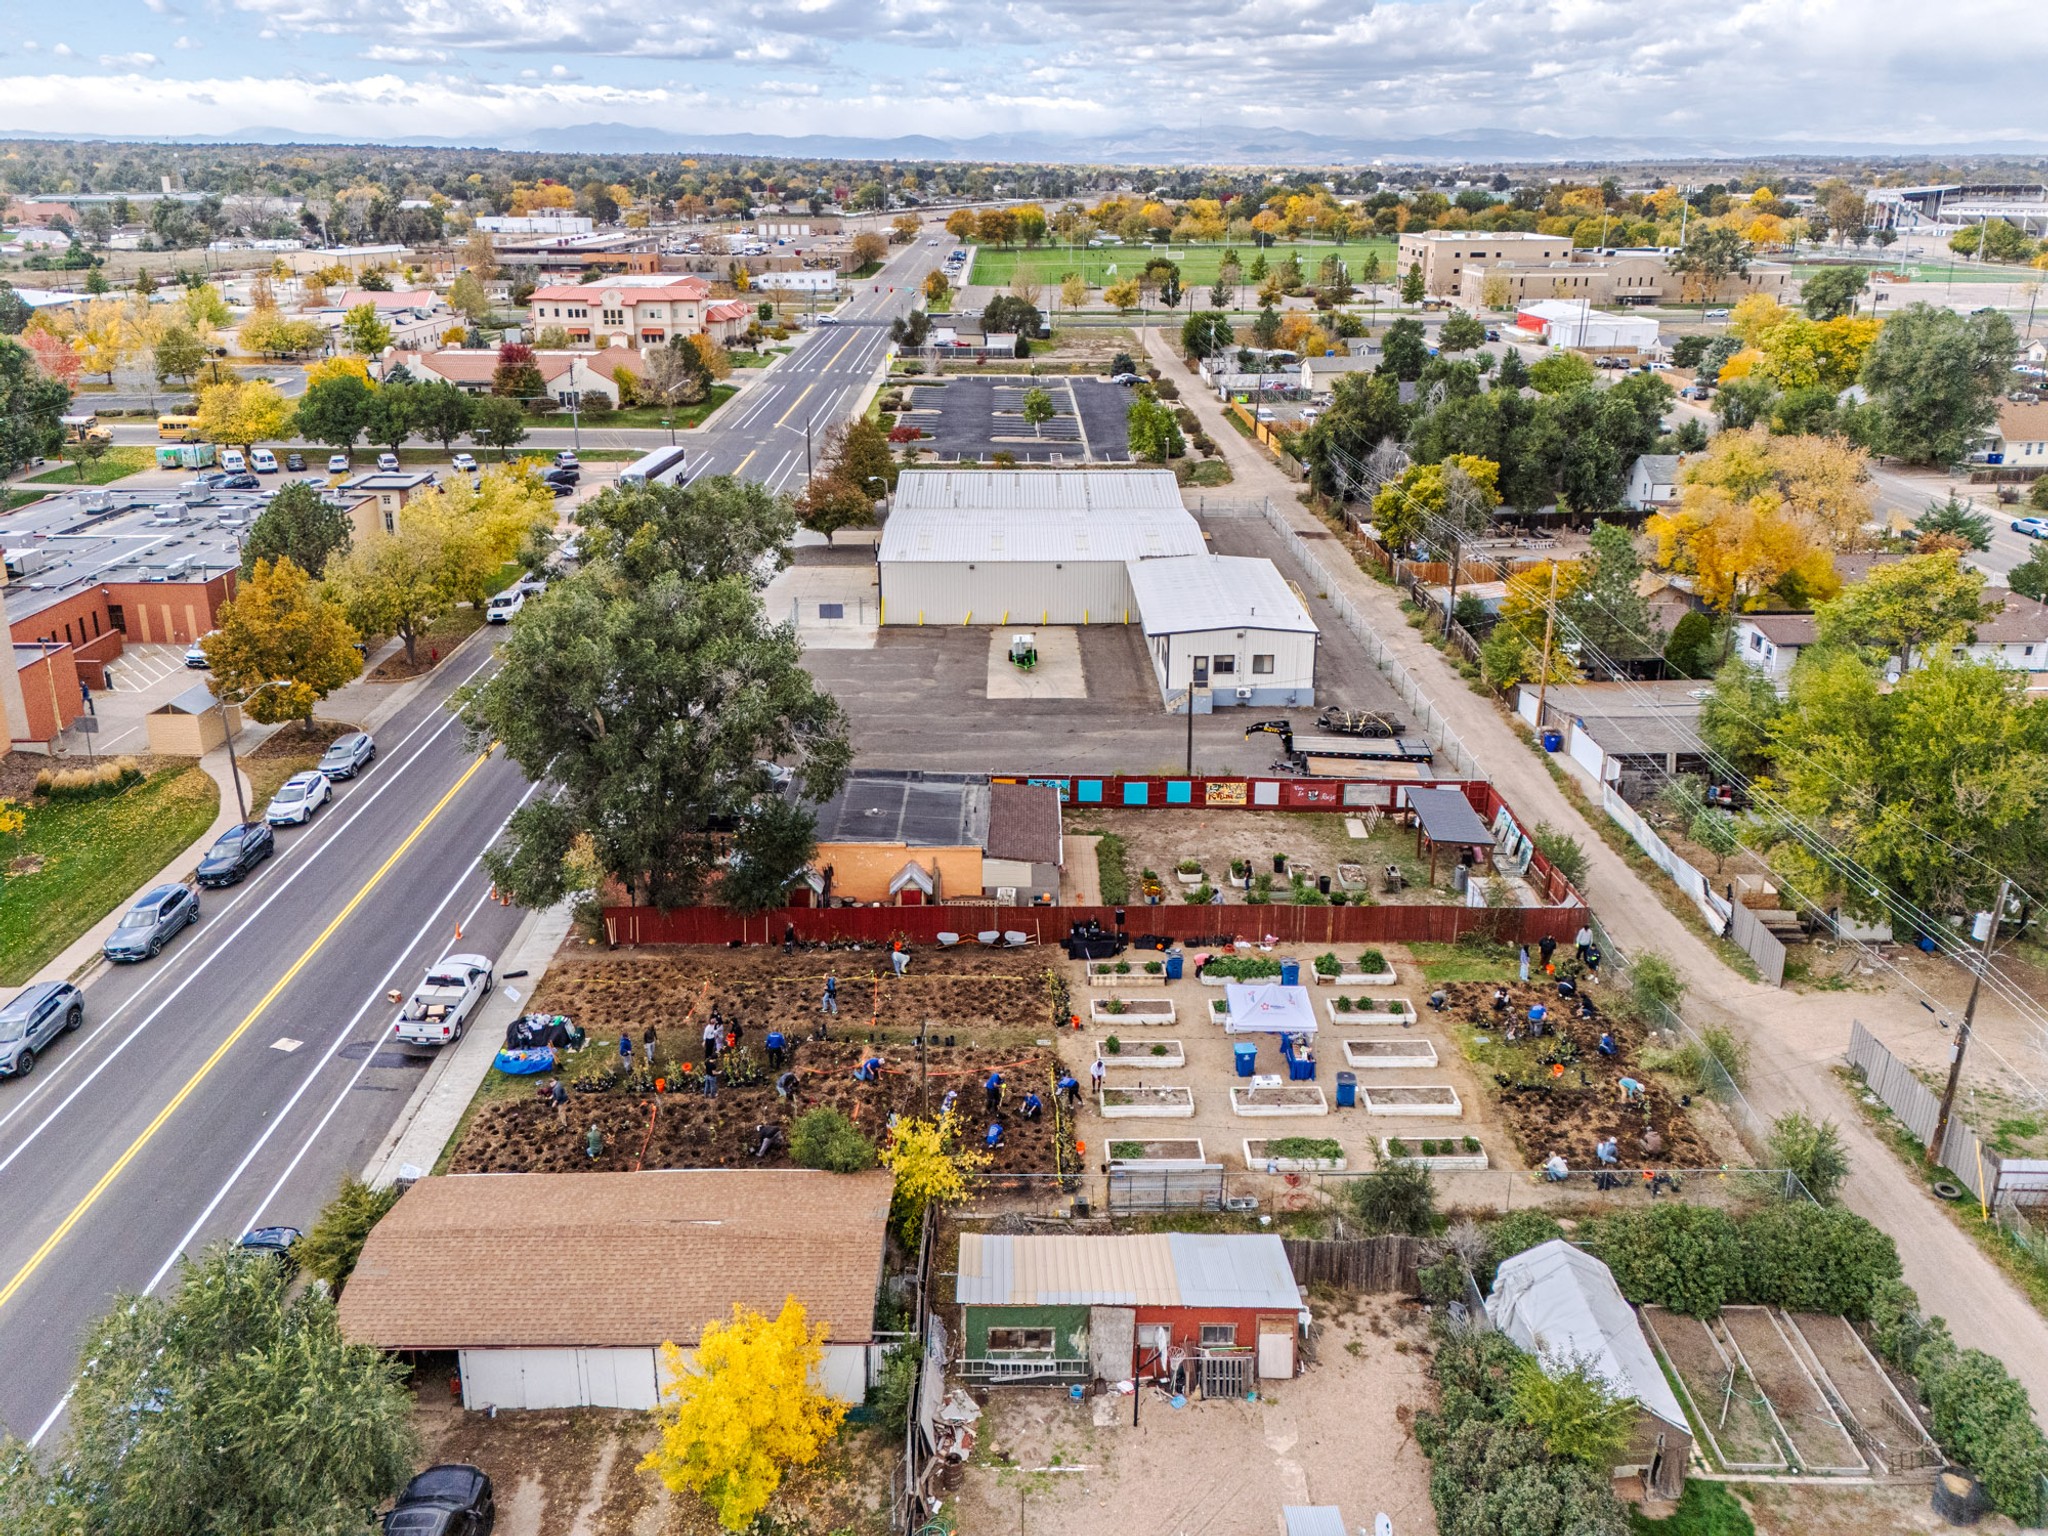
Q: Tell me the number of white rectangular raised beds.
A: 14